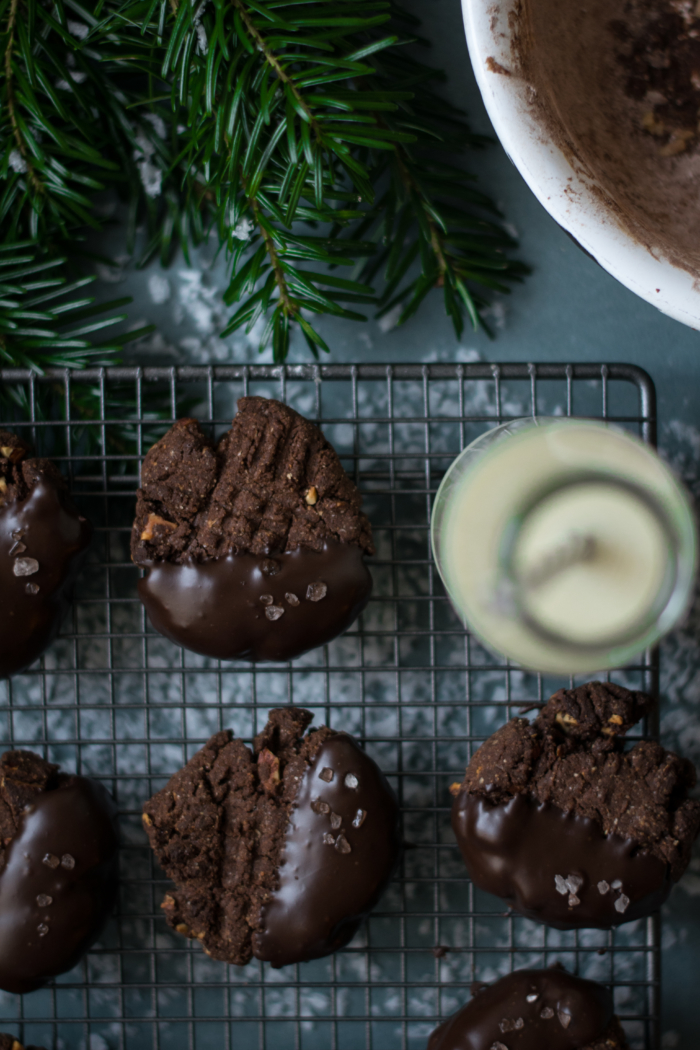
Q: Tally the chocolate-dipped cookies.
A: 6